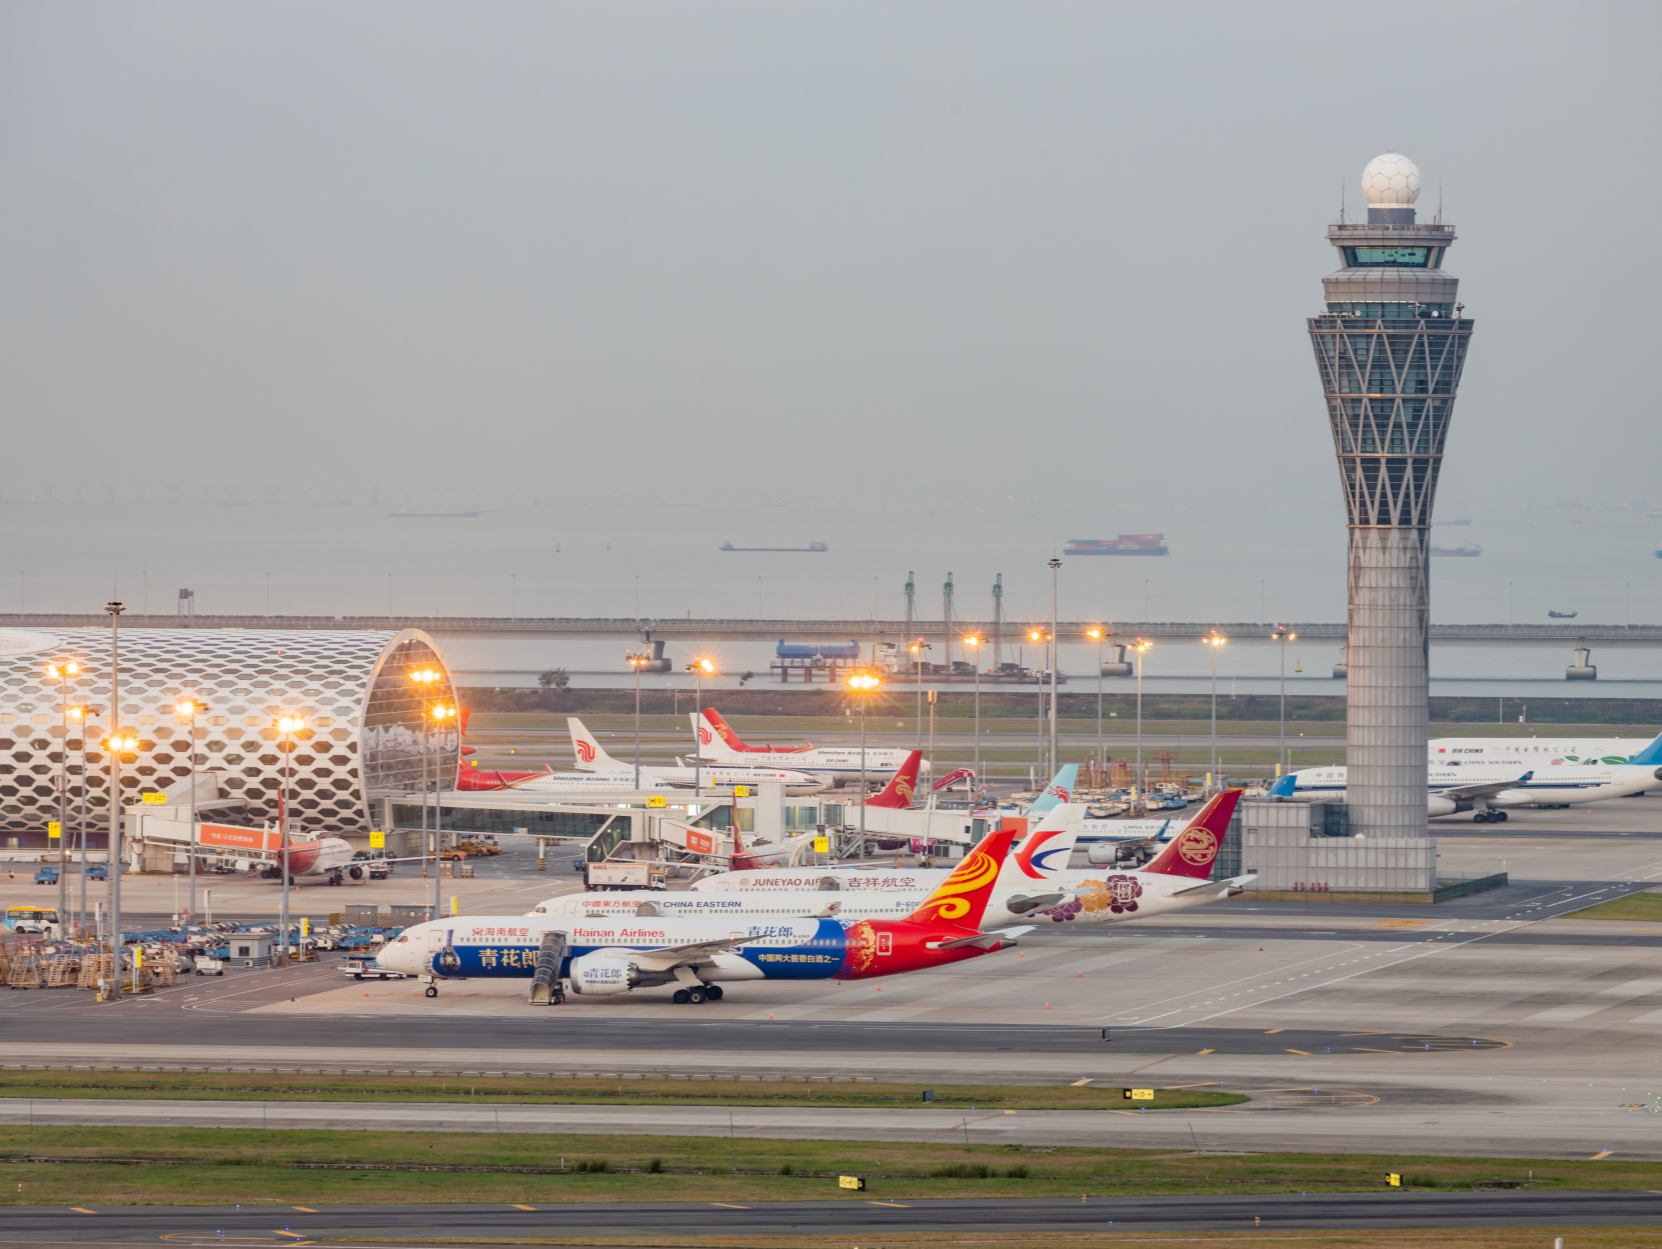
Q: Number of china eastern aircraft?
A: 1